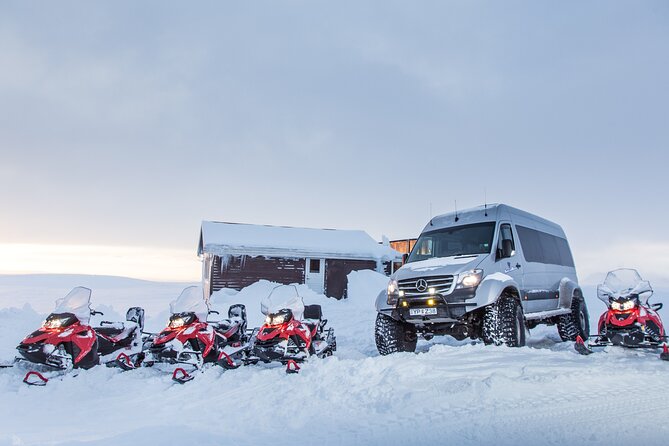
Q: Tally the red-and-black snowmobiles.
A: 4